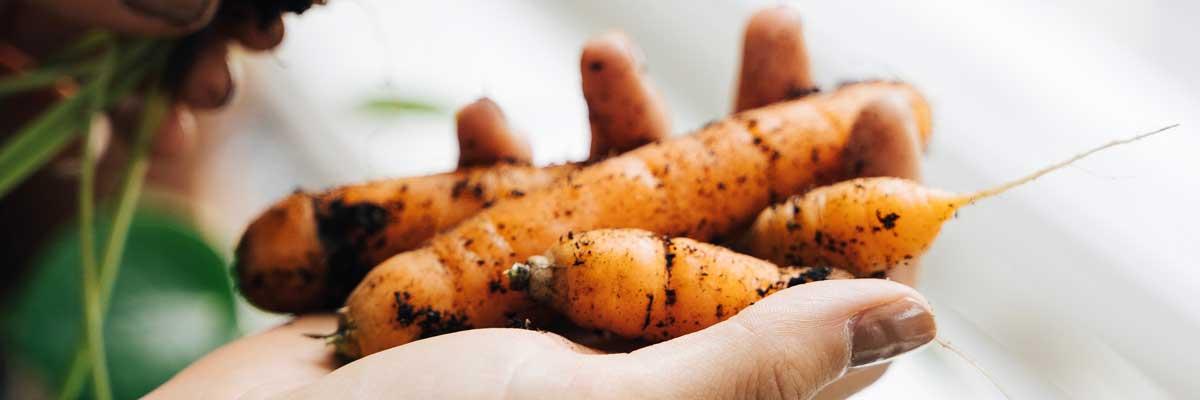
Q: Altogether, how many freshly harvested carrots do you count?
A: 4